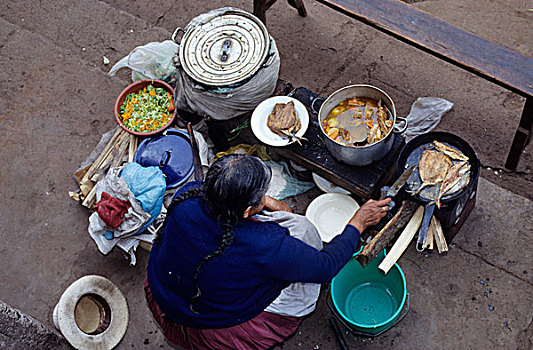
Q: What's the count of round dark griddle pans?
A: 1